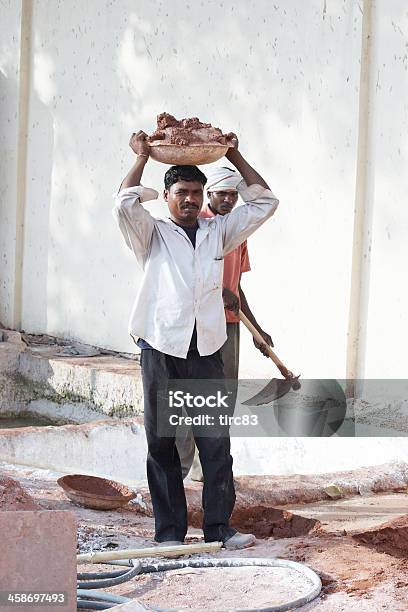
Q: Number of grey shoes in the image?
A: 2